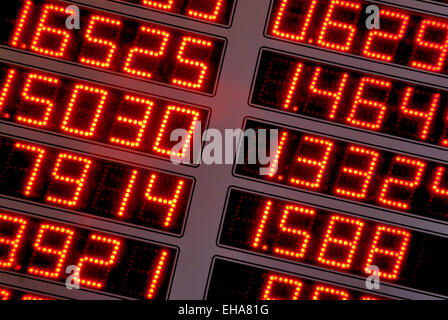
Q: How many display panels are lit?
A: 11